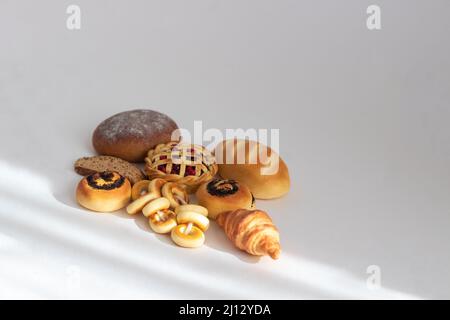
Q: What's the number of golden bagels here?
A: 9